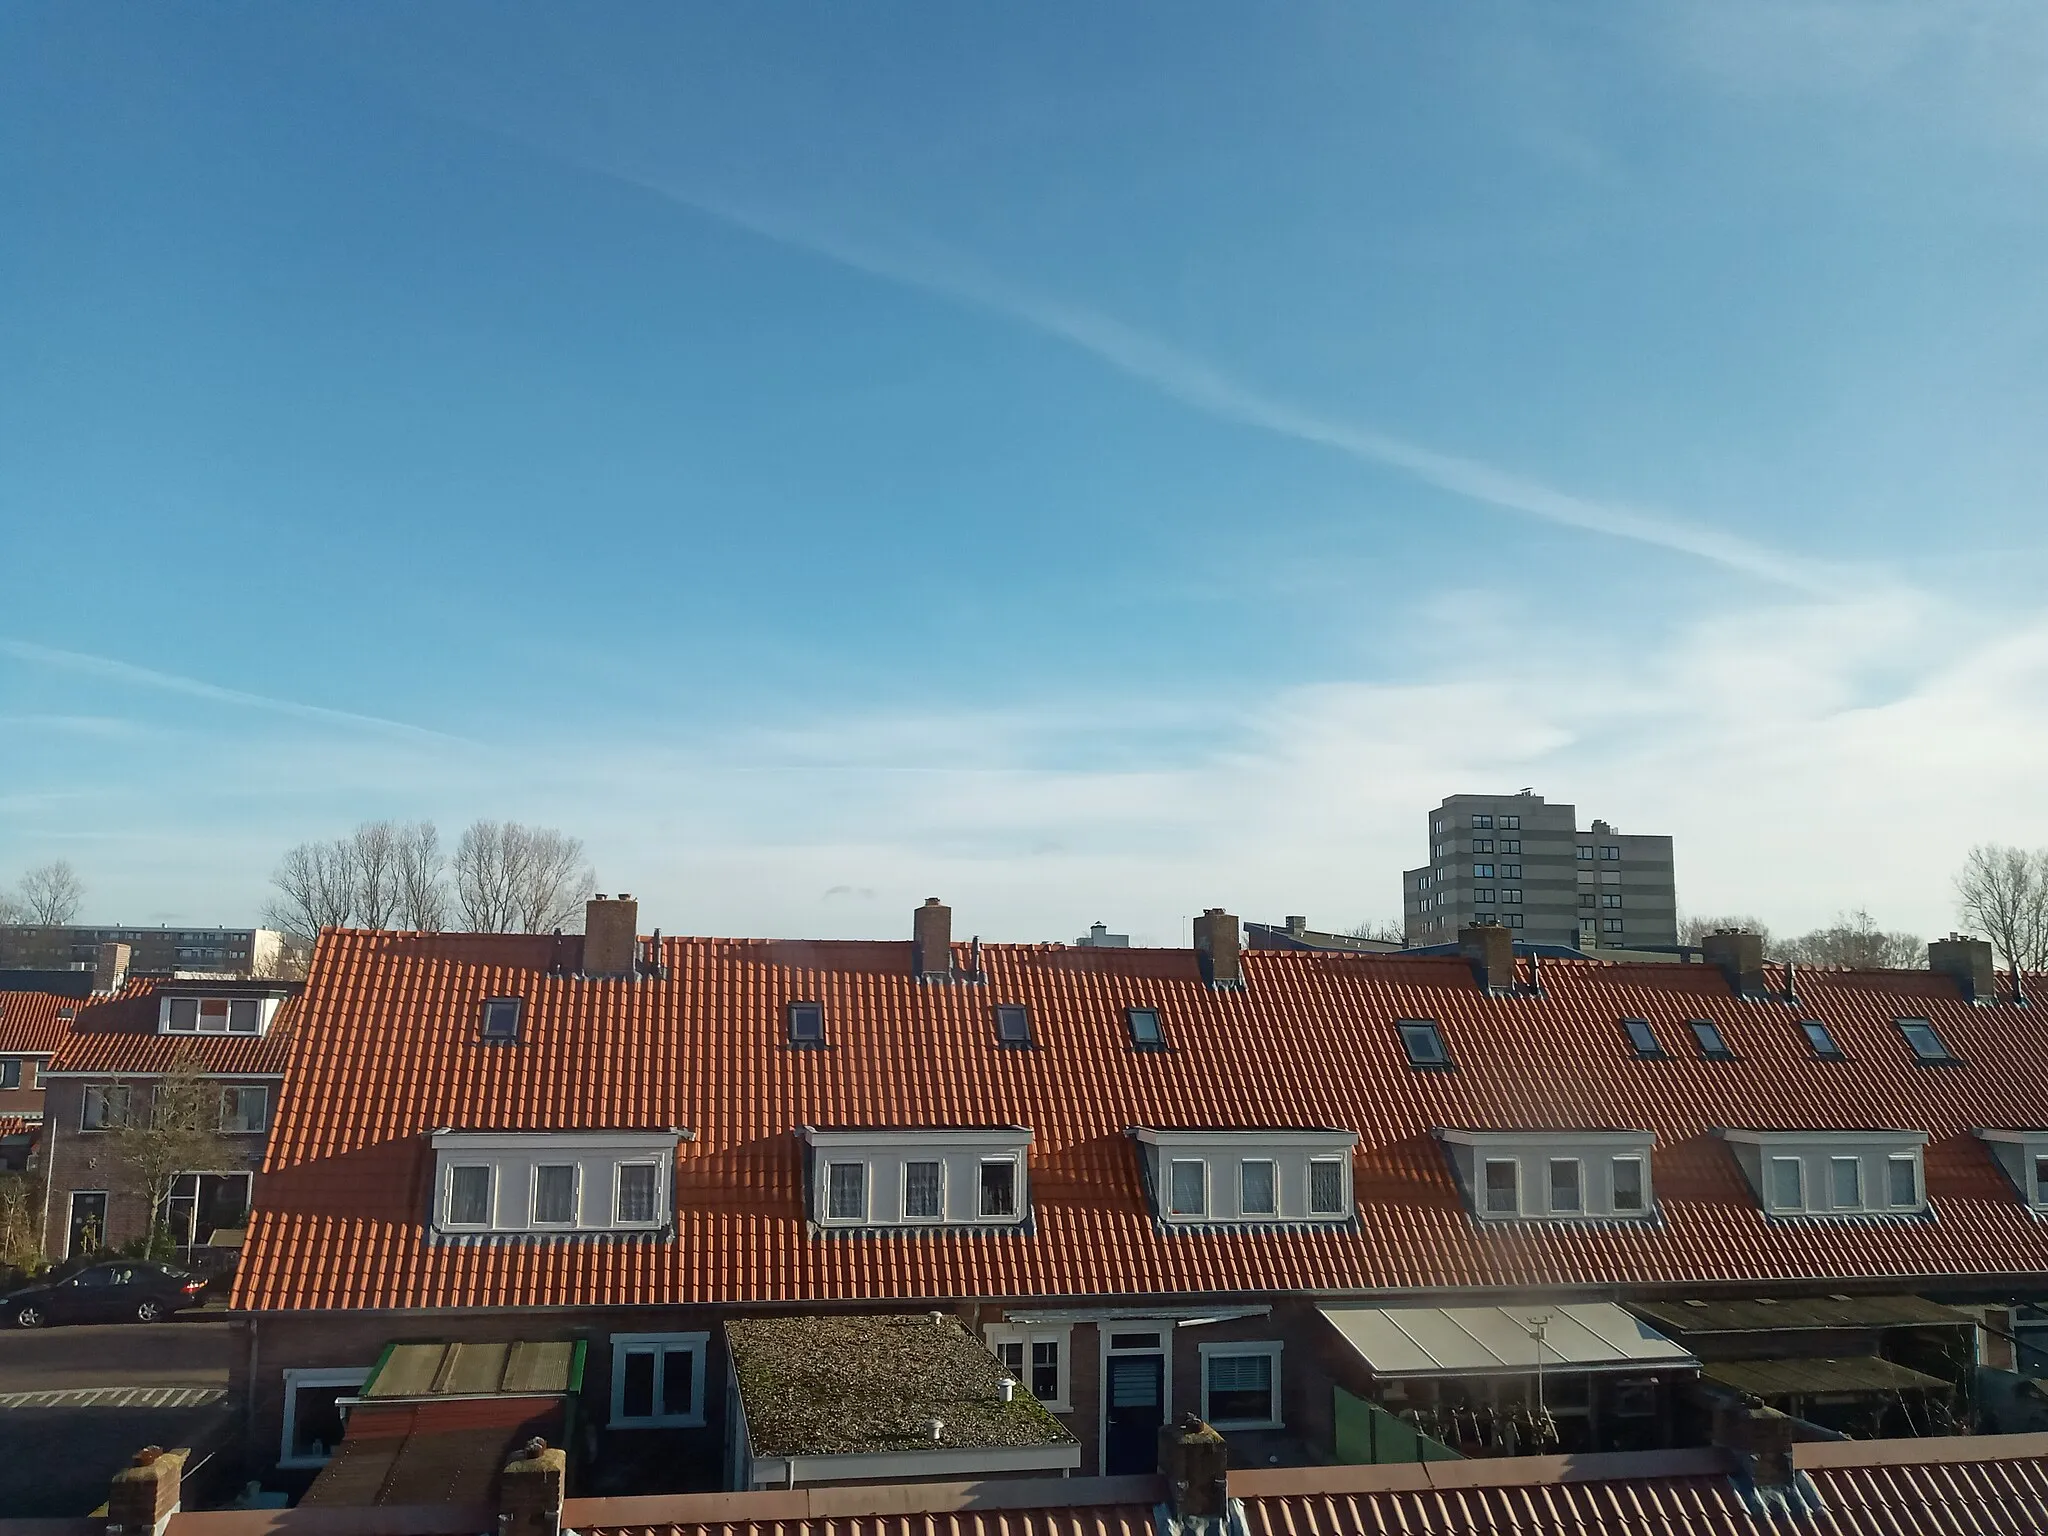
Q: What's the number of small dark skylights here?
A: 9